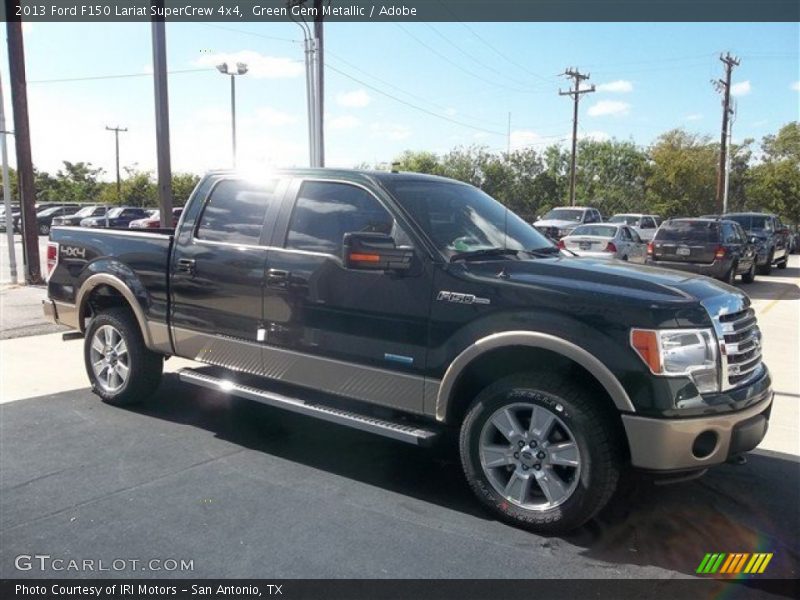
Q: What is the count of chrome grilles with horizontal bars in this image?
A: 1